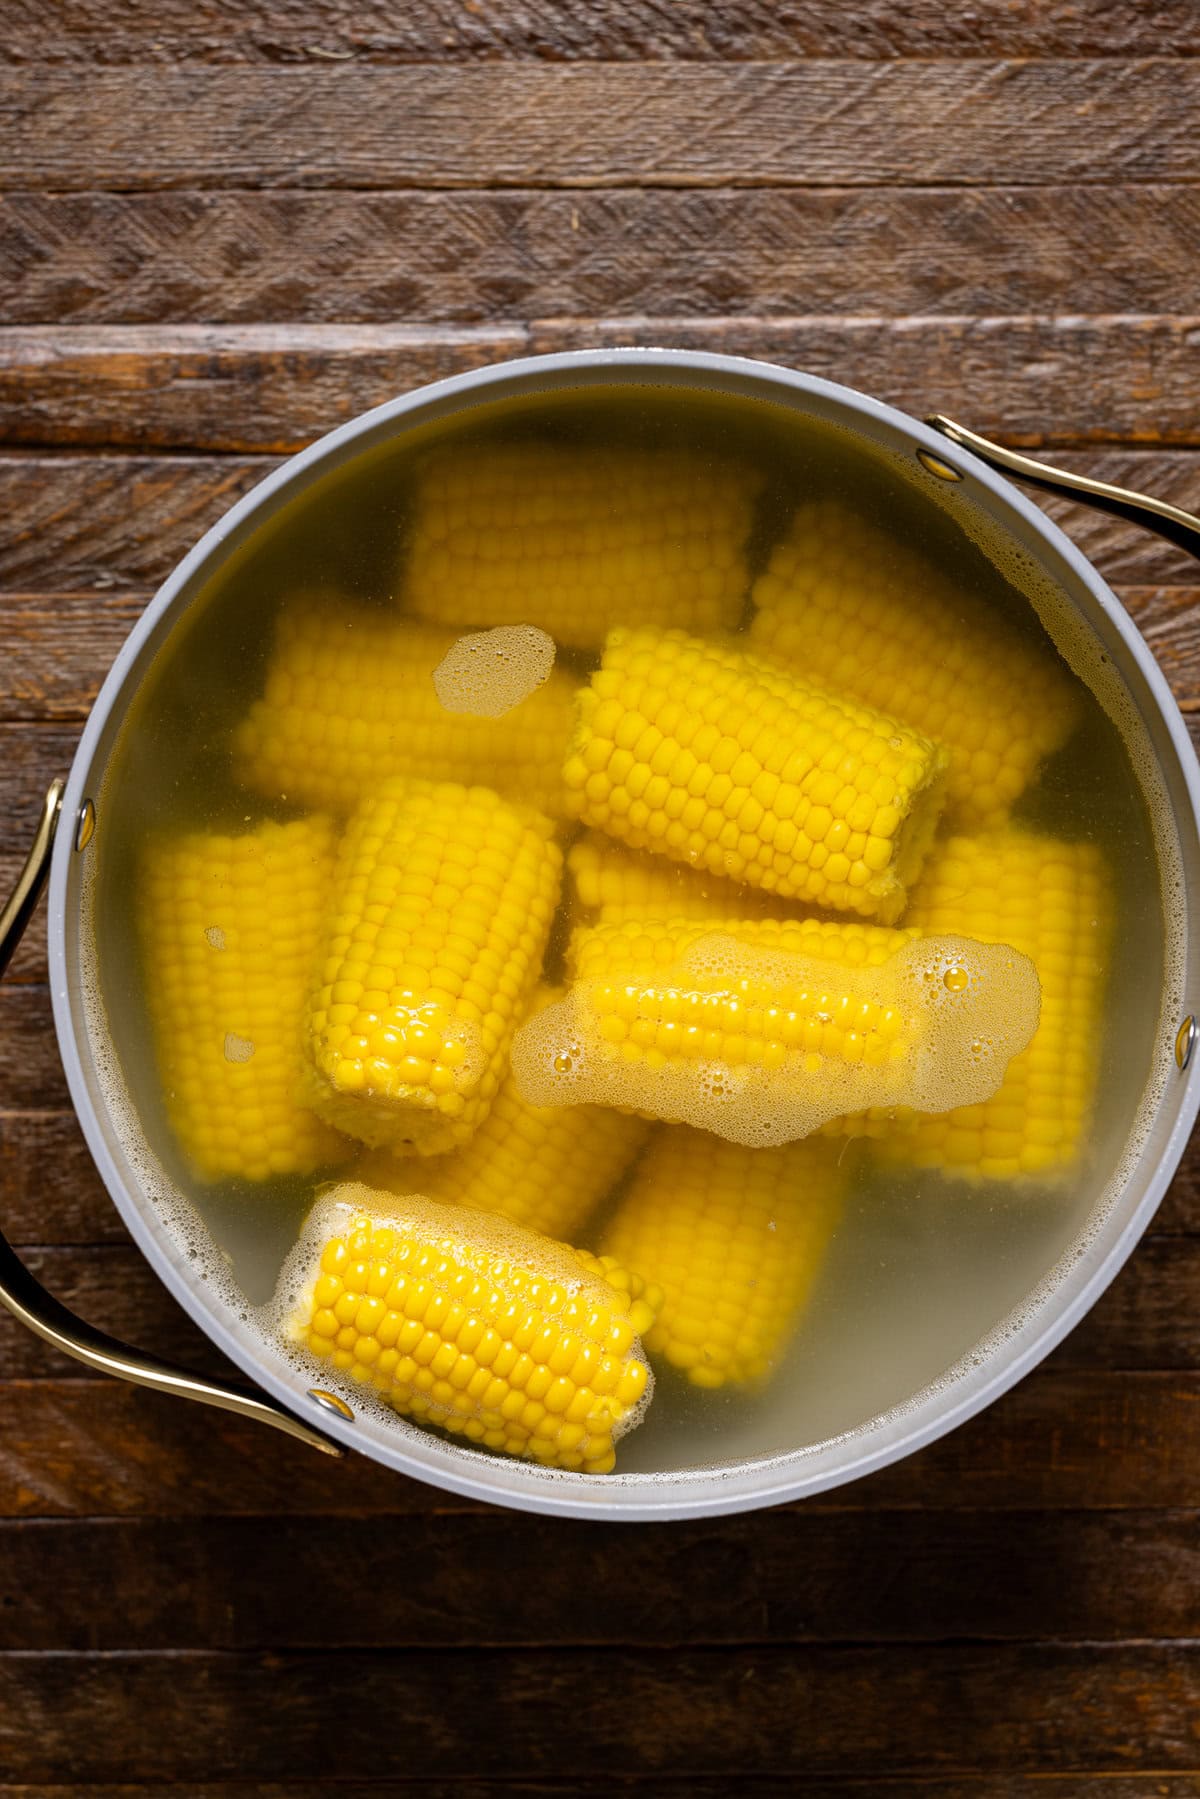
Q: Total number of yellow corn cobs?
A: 12